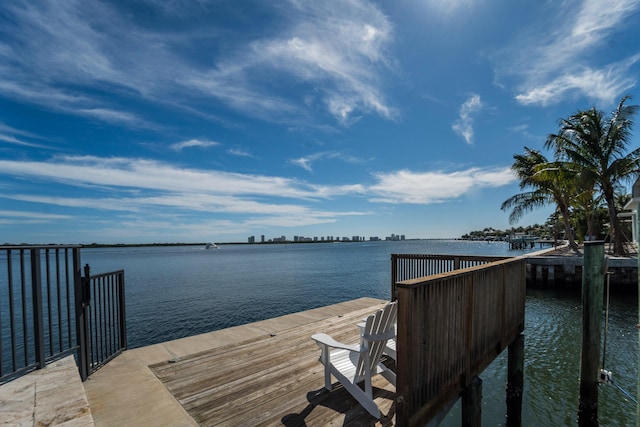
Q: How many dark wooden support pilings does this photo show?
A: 3